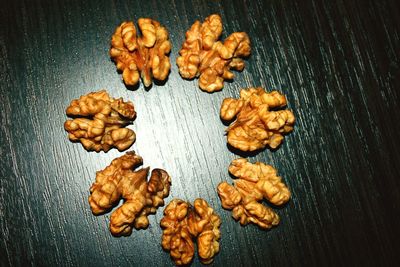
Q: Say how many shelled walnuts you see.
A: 7